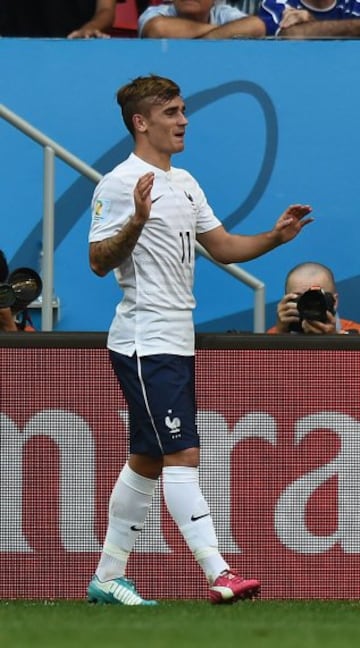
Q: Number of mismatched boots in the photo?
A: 2